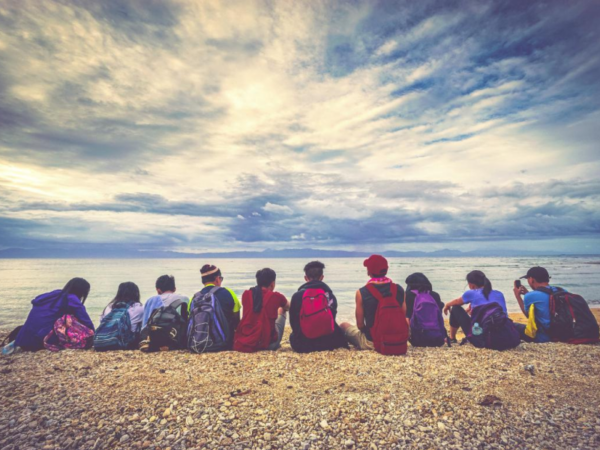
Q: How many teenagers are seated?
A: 10